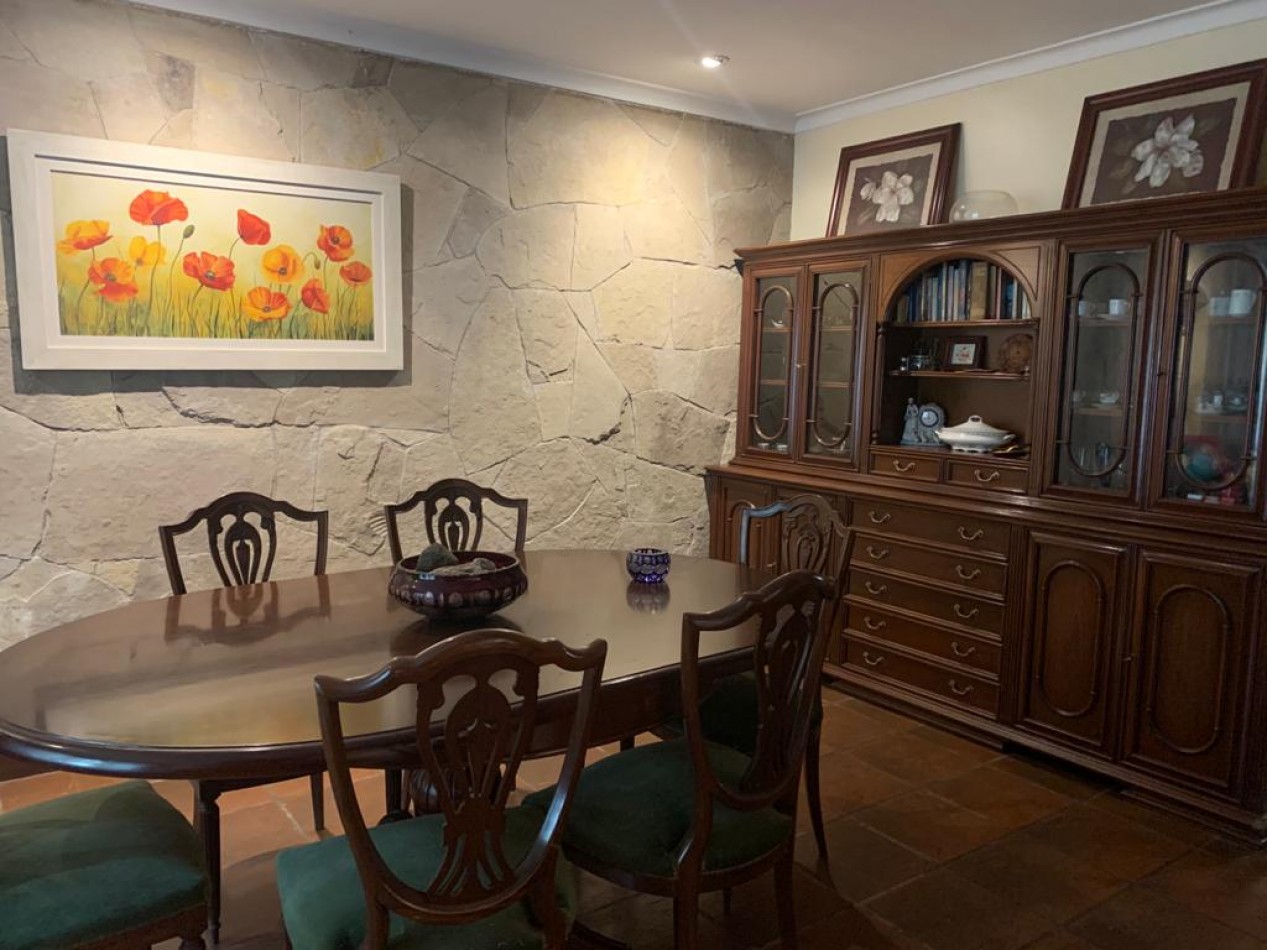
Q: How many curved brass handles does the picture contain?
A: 12